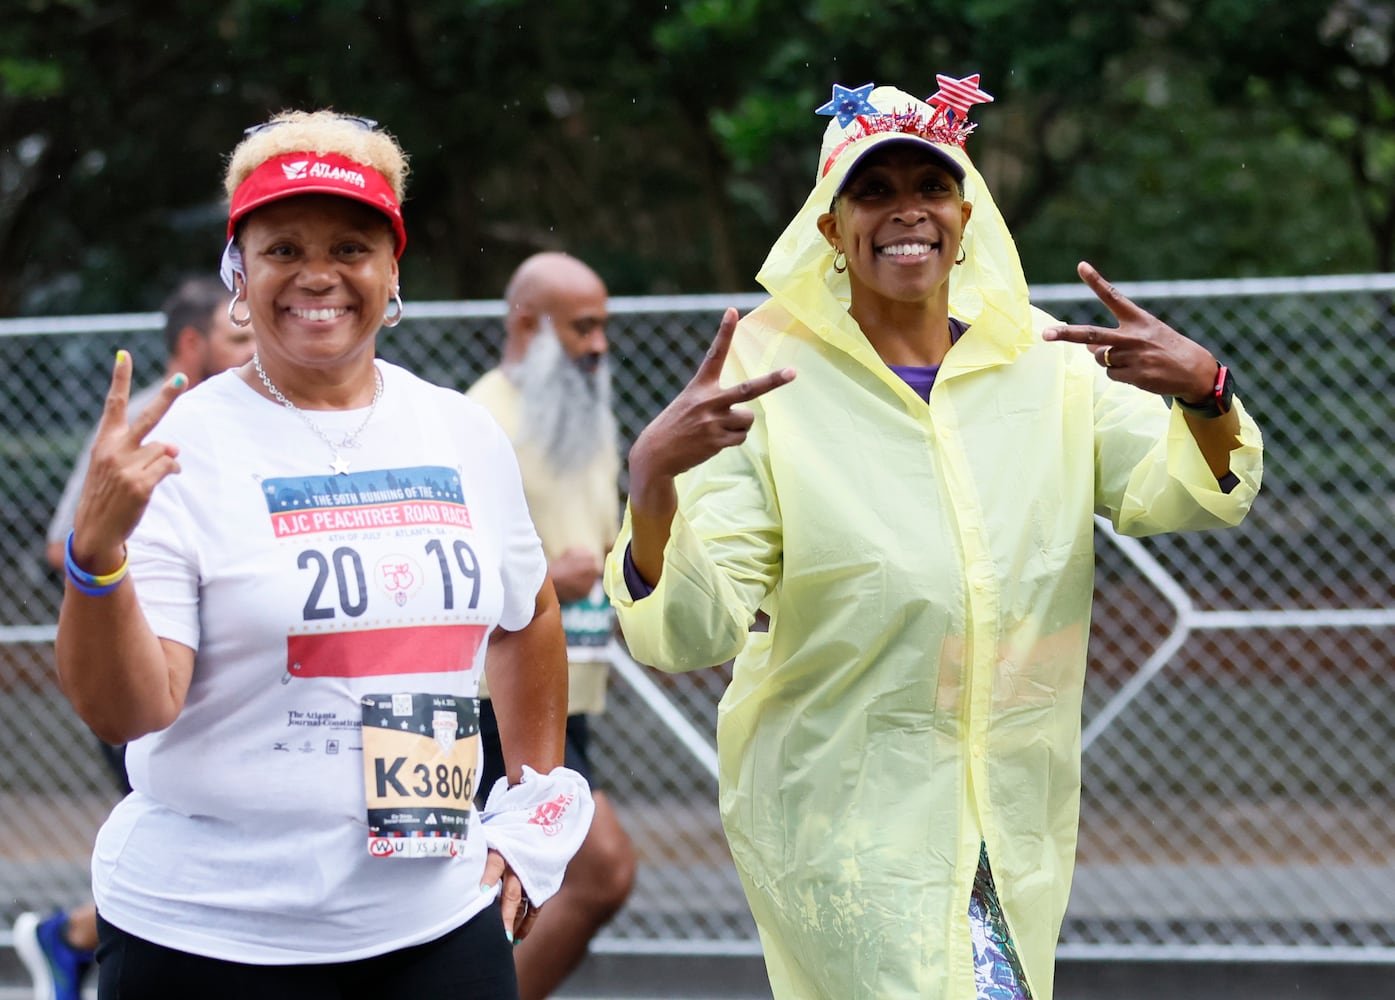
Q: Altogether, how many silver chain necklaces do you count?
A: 1